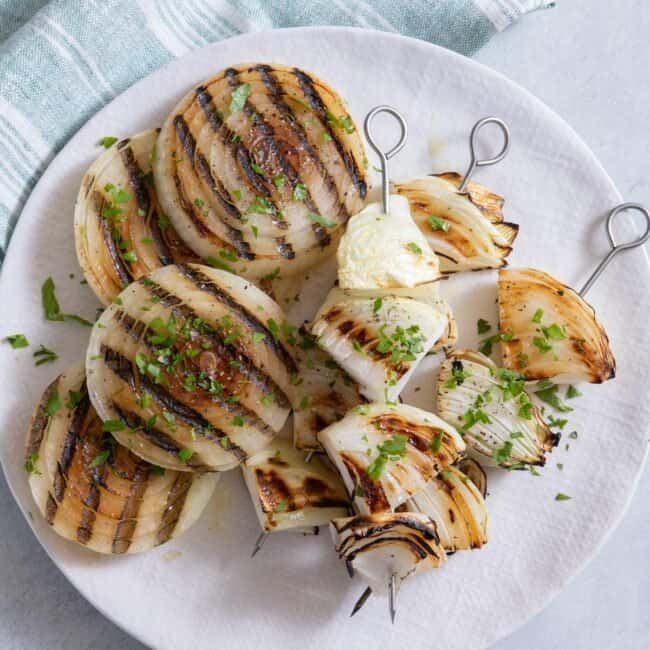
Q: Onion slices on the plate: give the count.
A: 4